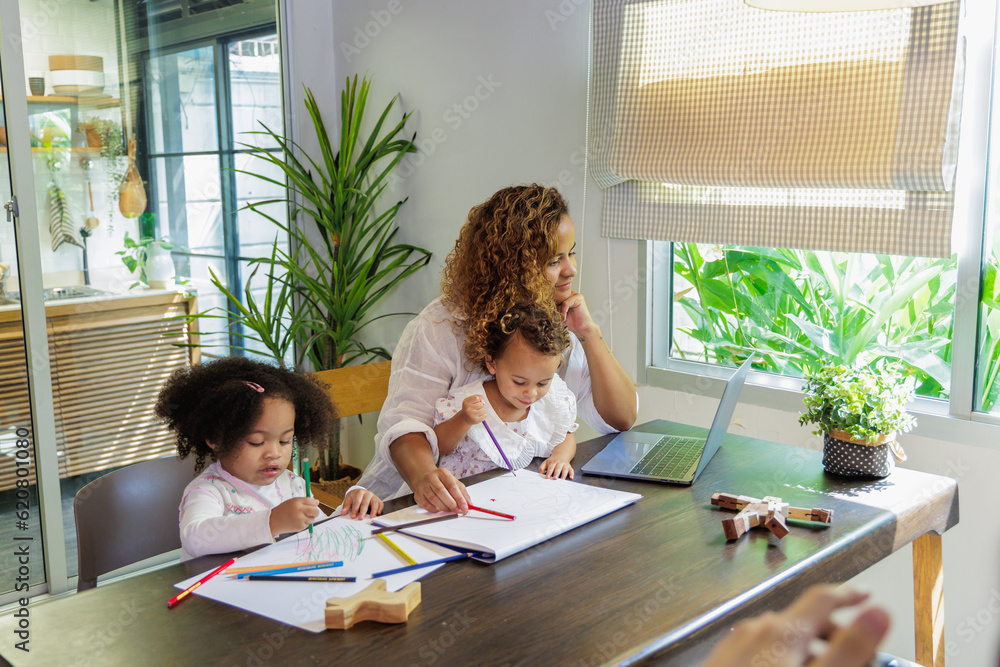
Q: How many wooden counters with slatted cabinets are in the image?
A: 1